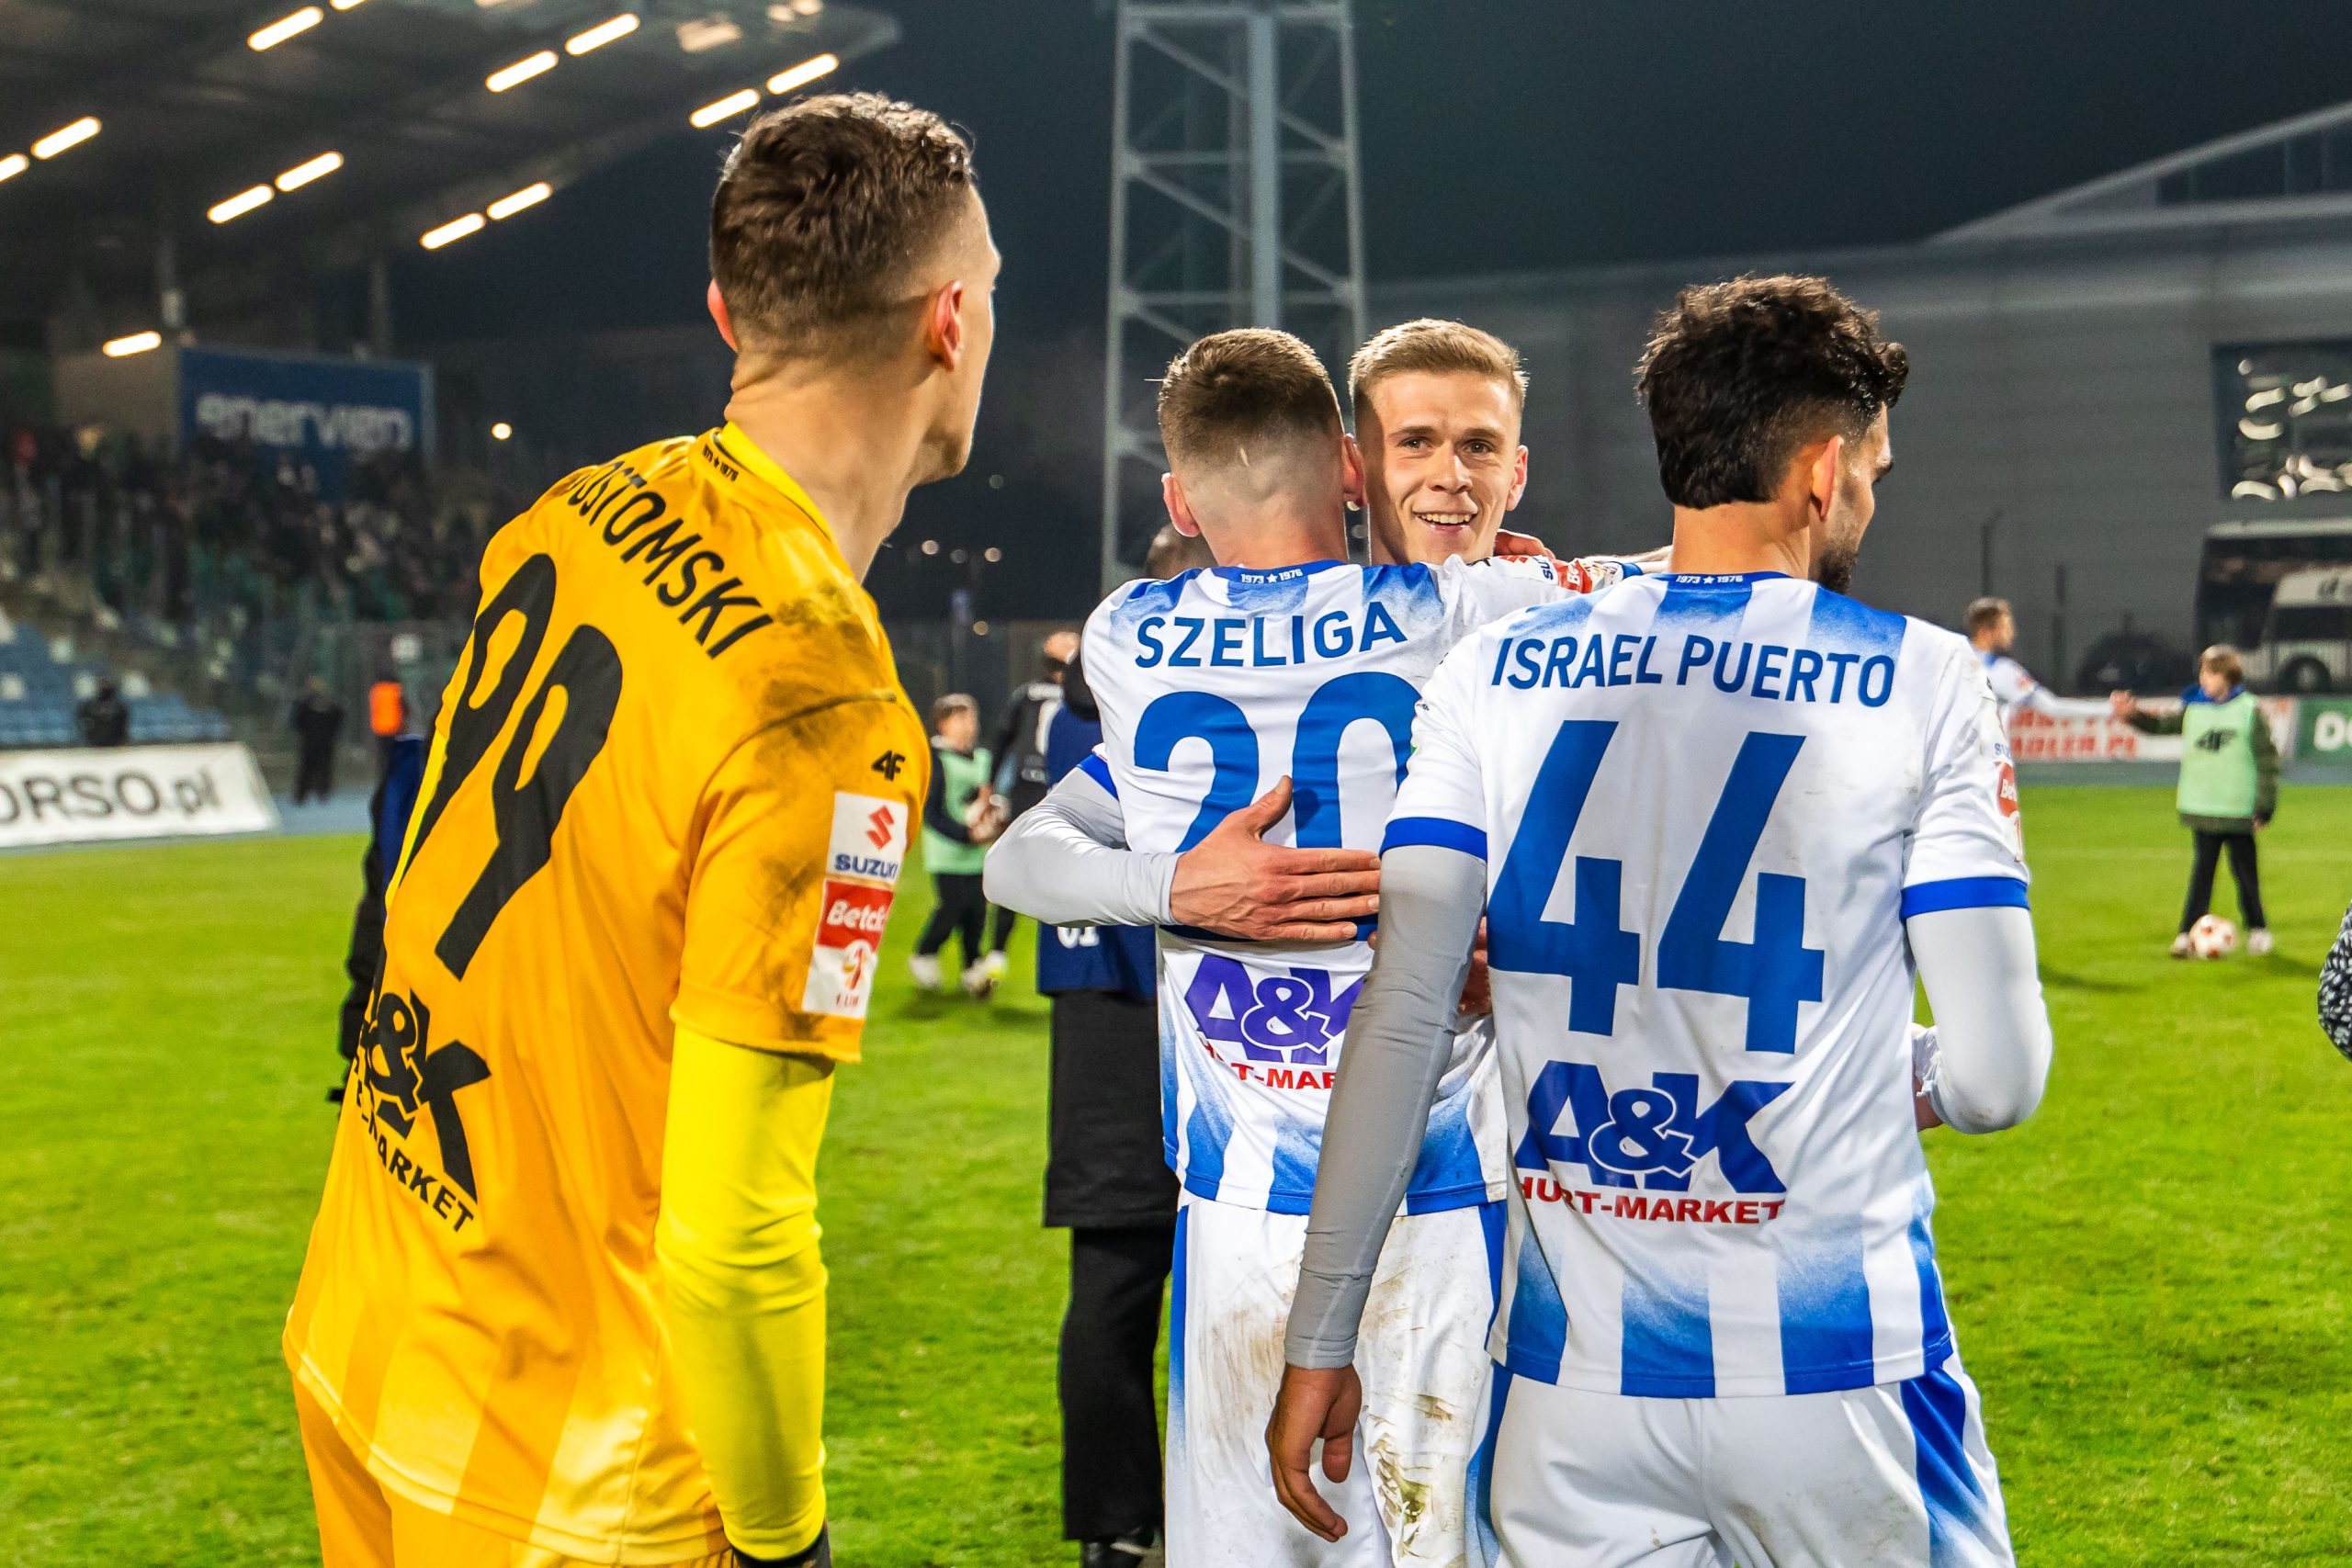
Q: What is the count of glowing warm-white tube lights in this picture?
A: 13